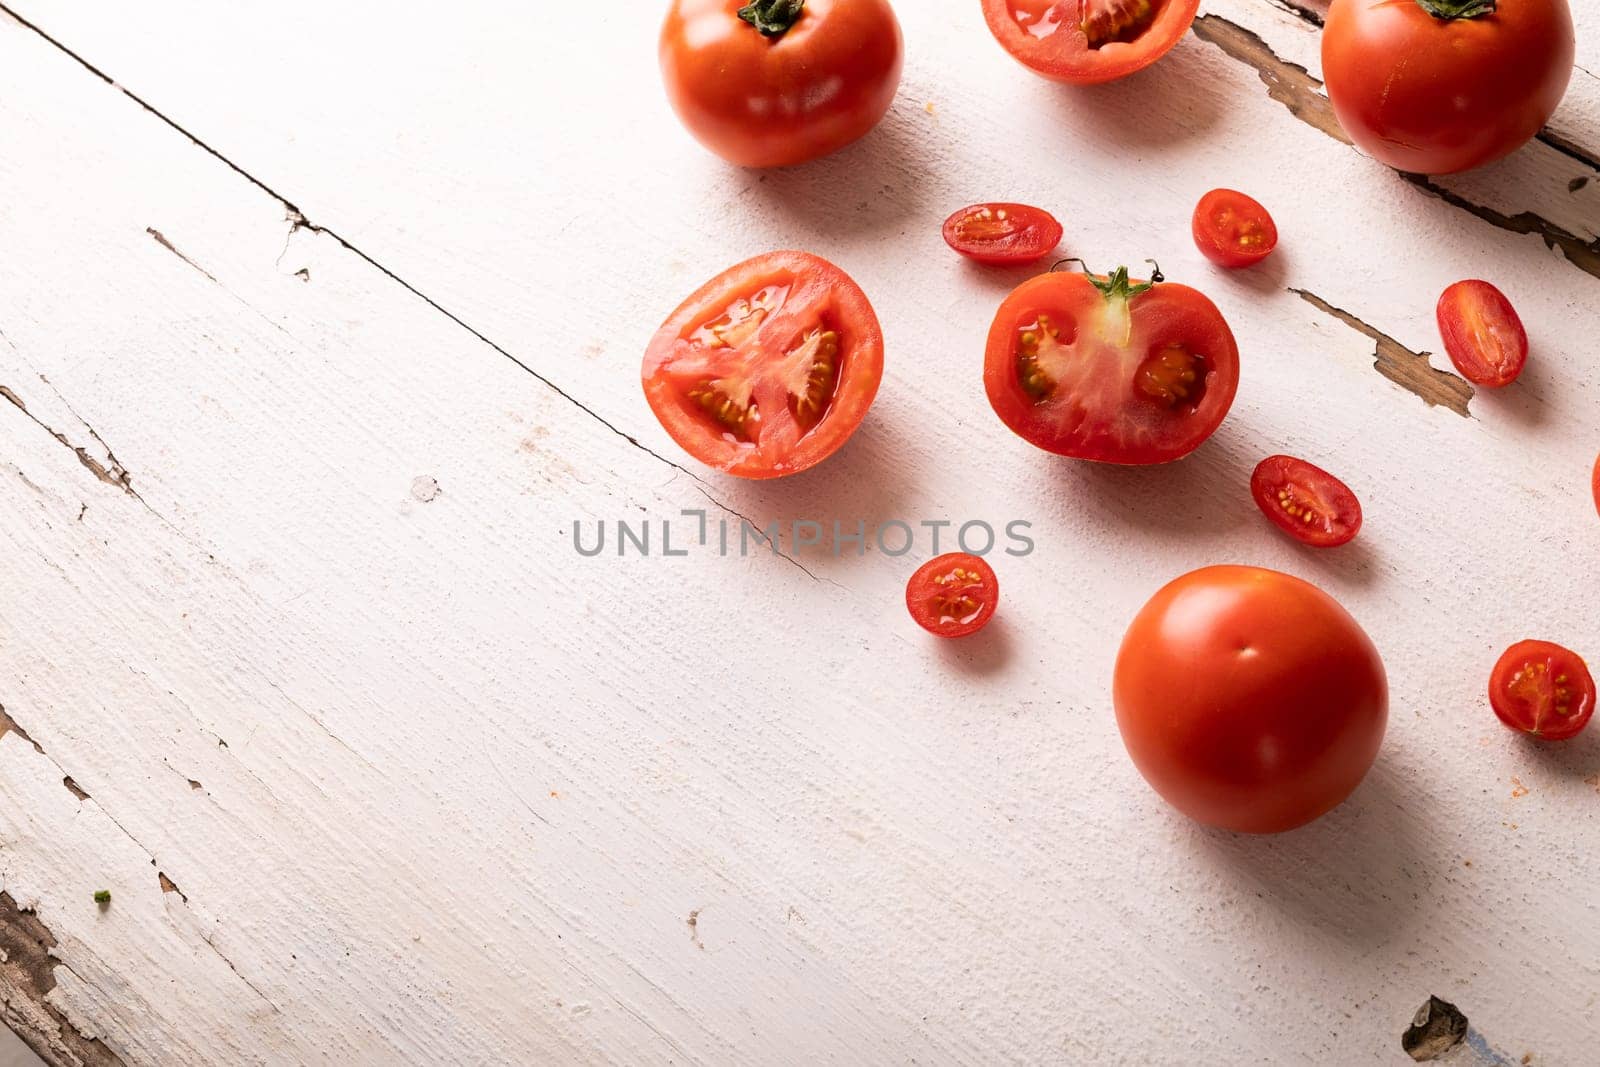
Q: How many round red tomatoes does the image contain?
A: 3